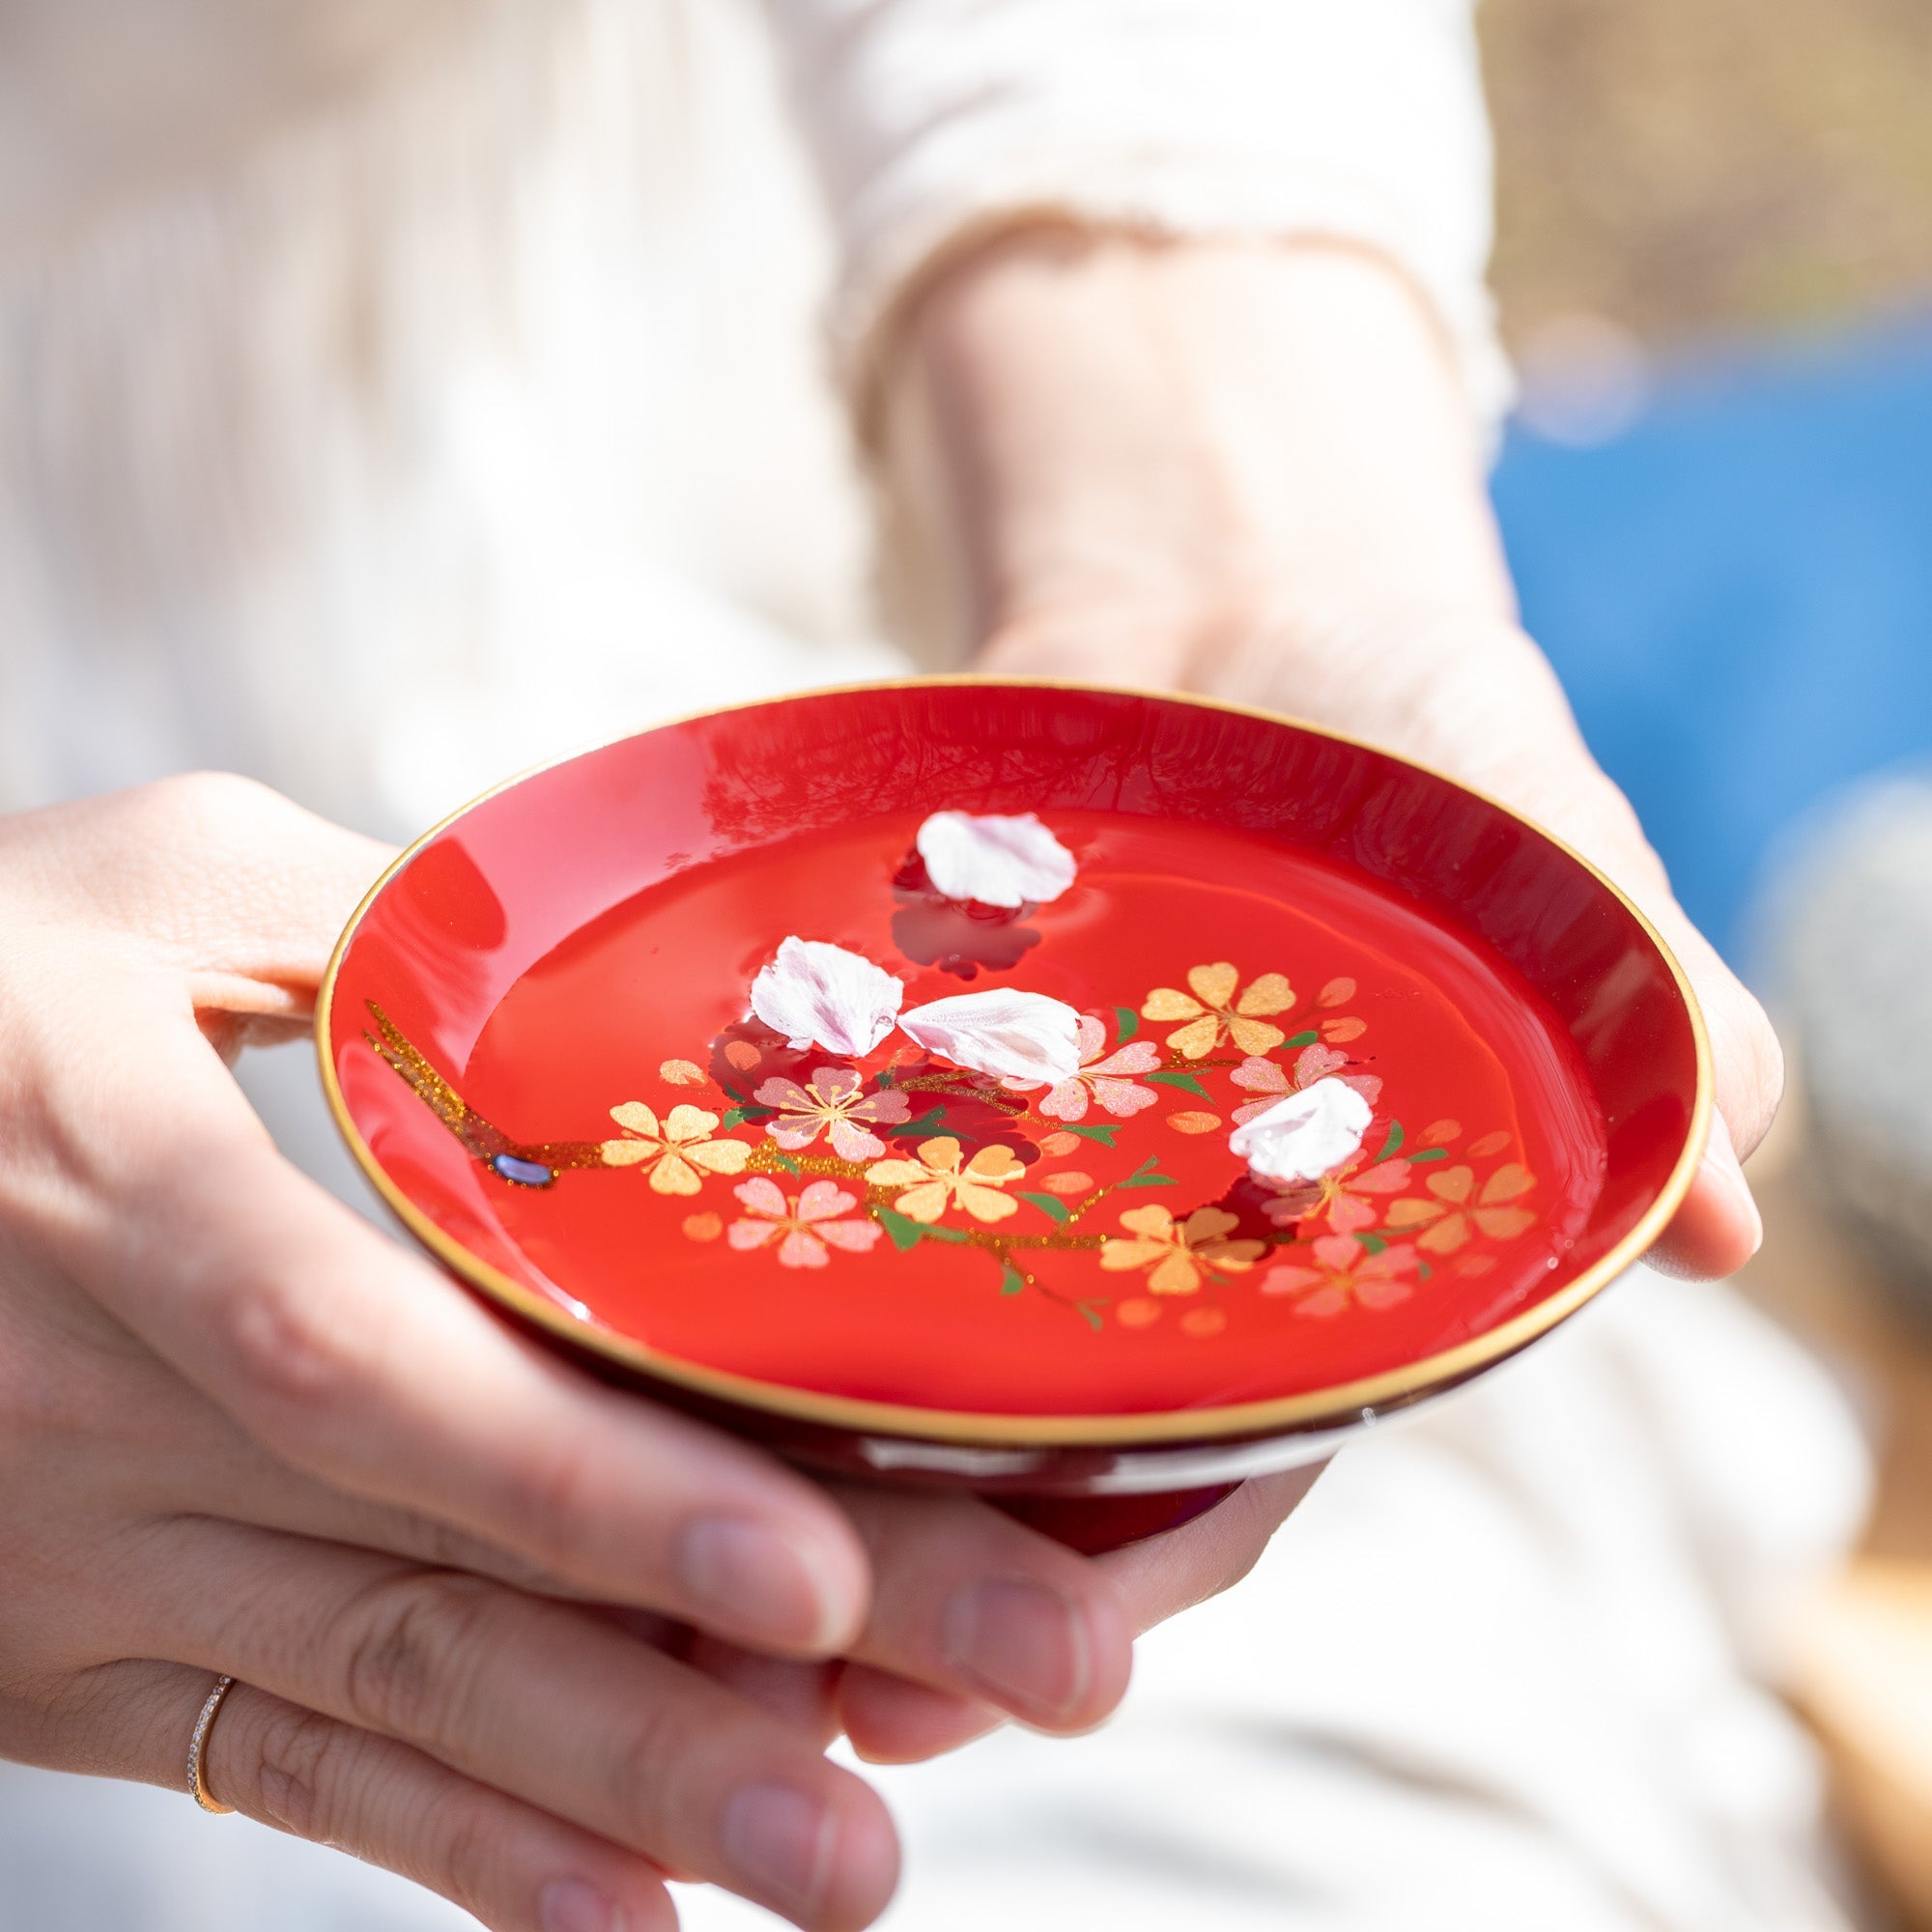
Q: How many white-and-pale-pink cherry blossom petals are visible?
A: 4